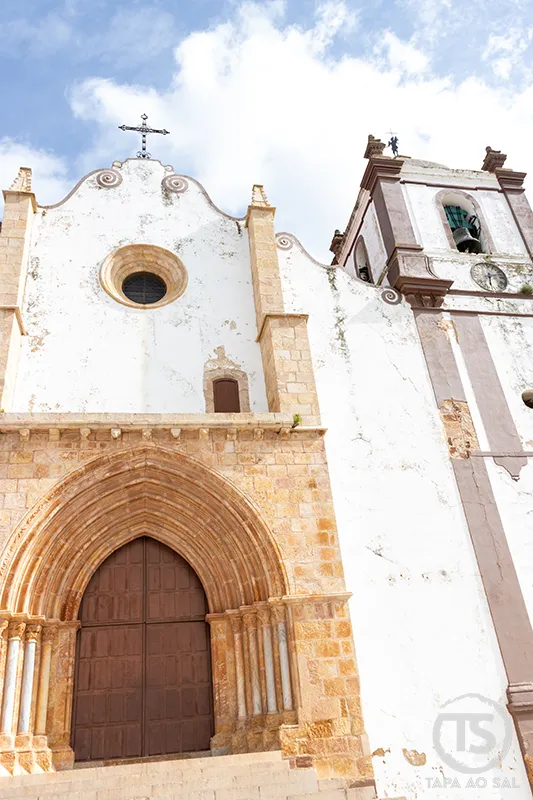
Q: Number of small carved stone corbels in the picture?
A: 10